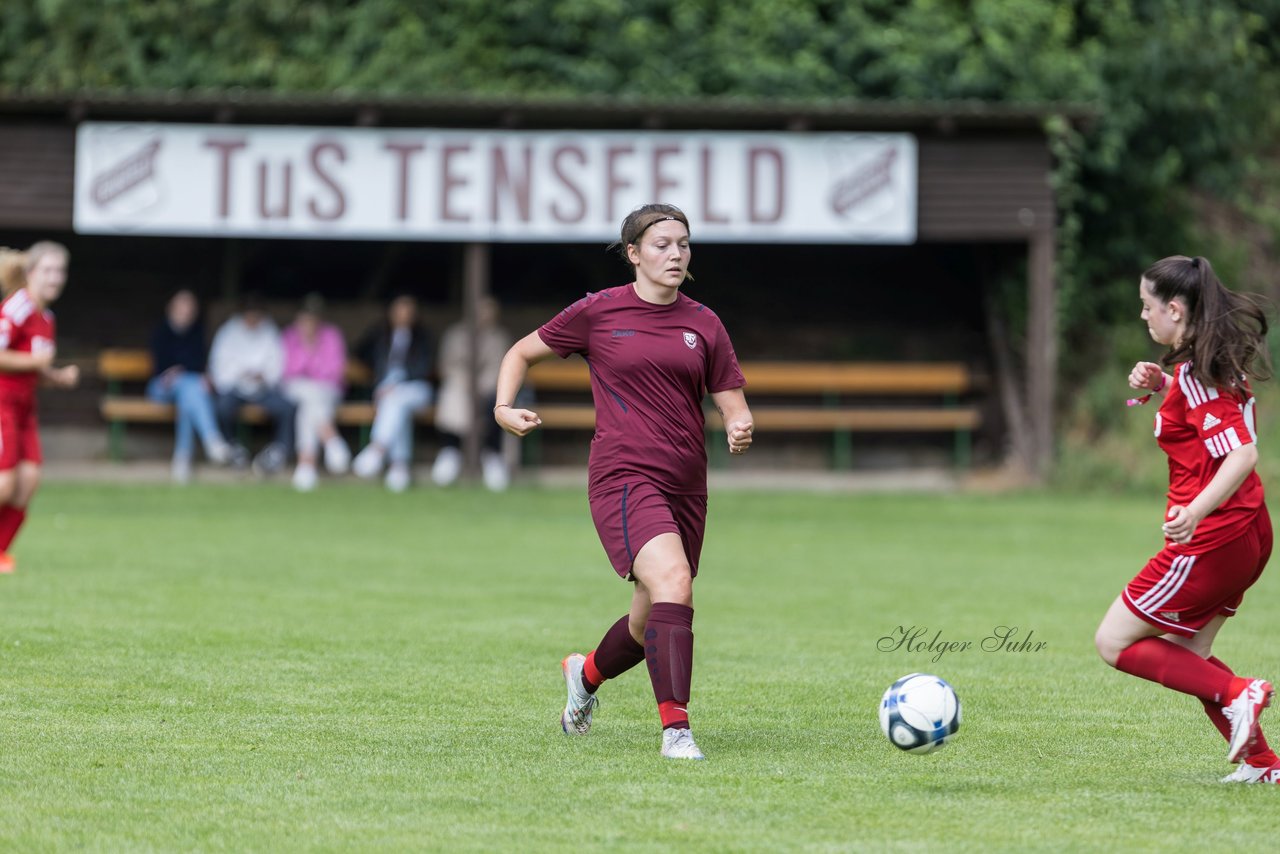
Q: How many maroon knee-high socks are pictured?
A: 2